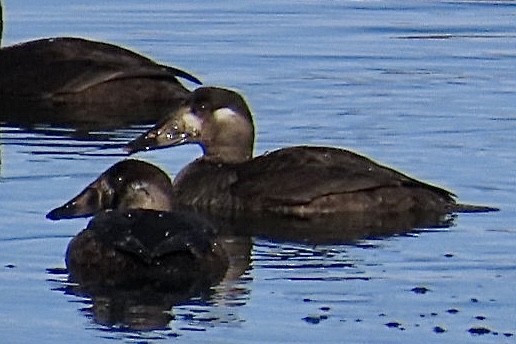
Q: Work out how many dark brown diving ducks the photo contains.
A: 3